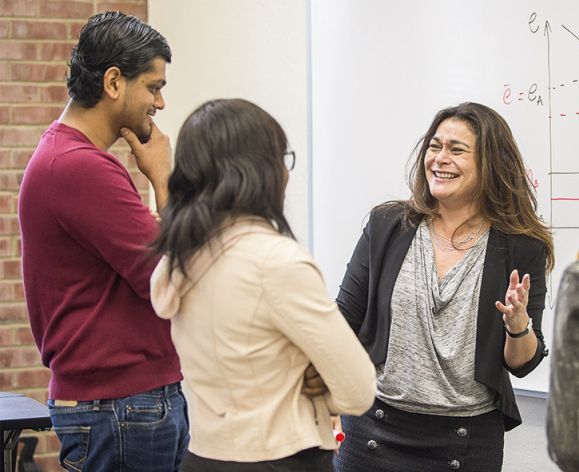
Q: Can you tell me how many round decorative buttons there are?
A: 4